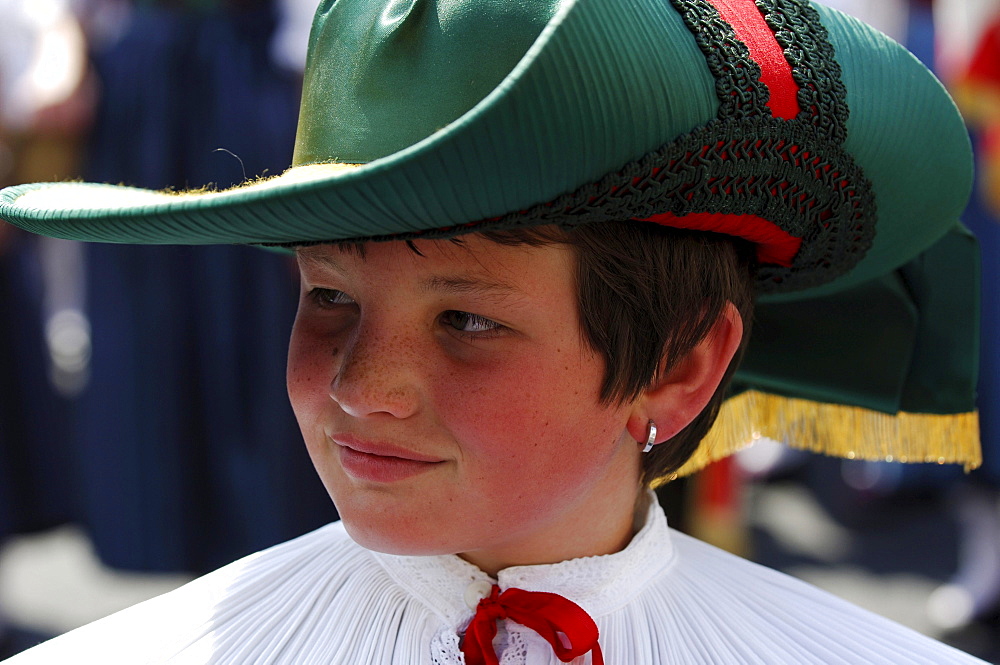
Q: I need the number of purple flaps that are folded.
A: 0